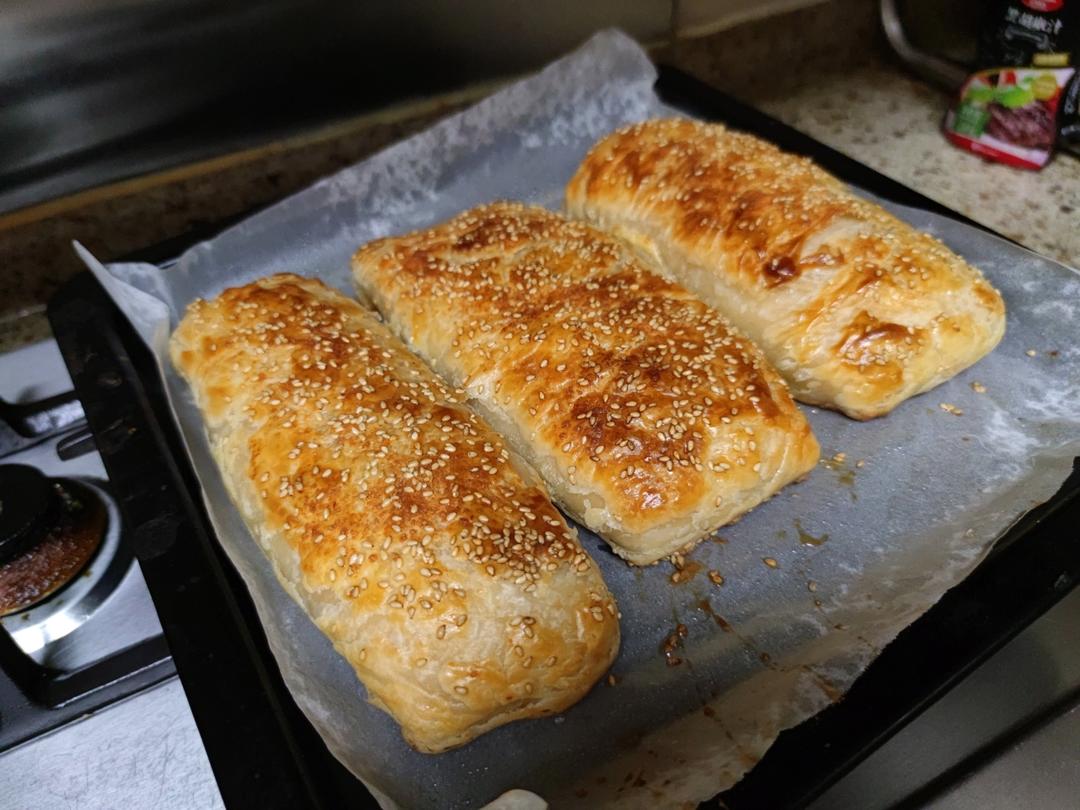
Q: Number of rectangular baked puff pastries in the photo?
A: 3